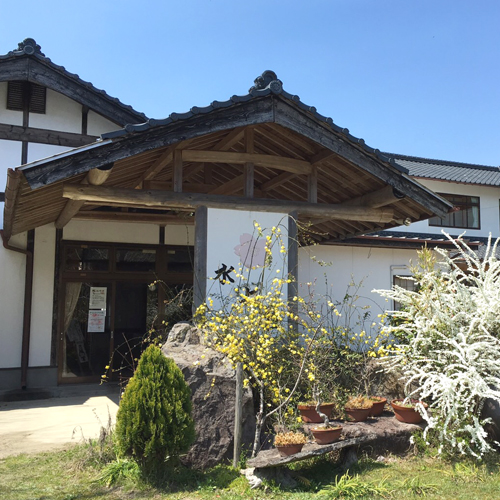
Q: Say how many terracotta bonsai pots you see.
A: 6